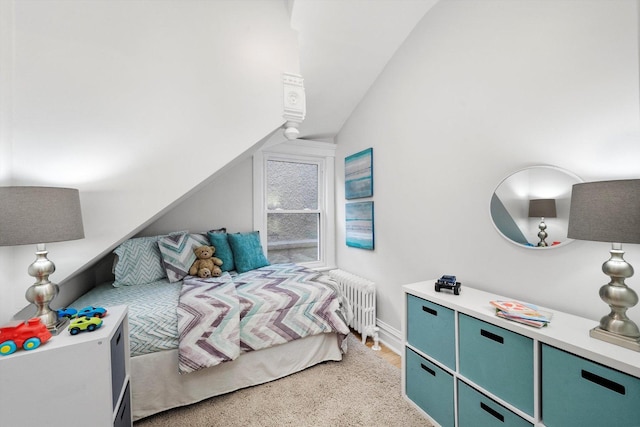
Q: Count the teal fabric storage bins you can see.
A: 5